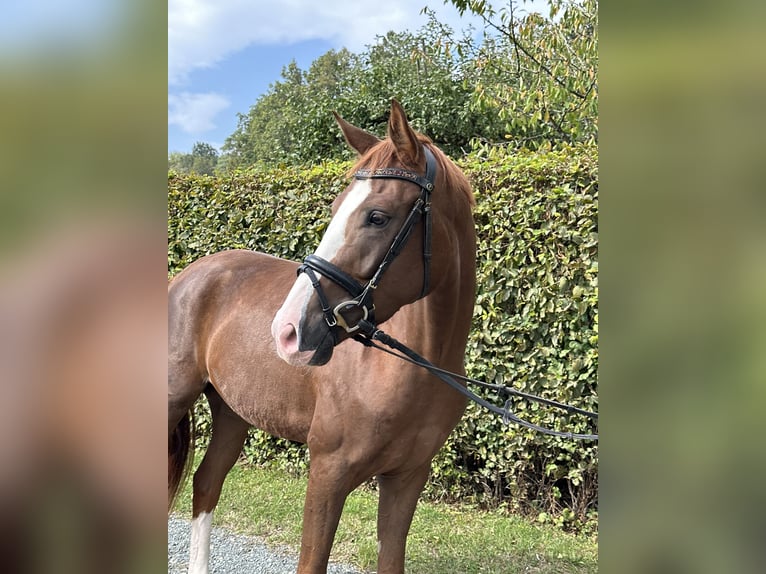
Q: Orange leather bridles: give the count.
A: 0